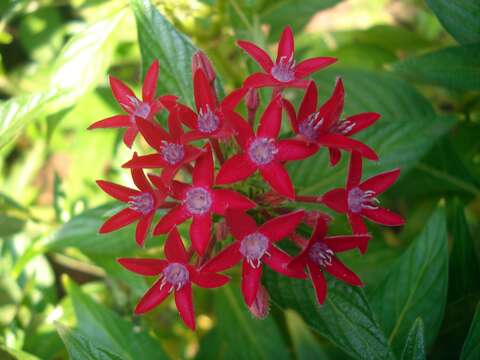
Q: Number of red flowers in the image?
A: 13